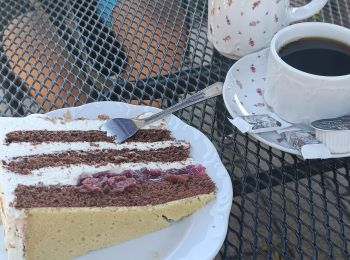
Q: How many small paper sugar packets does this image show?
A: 2